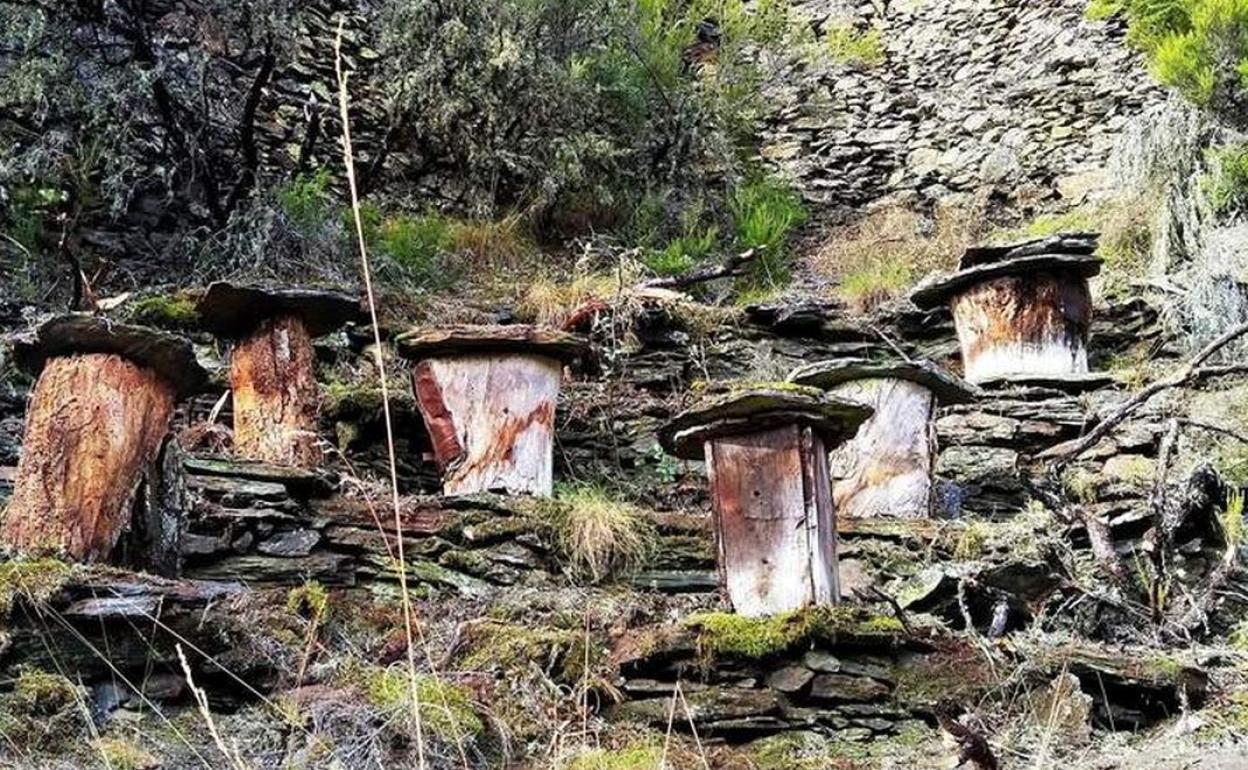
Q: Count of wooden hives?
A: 6